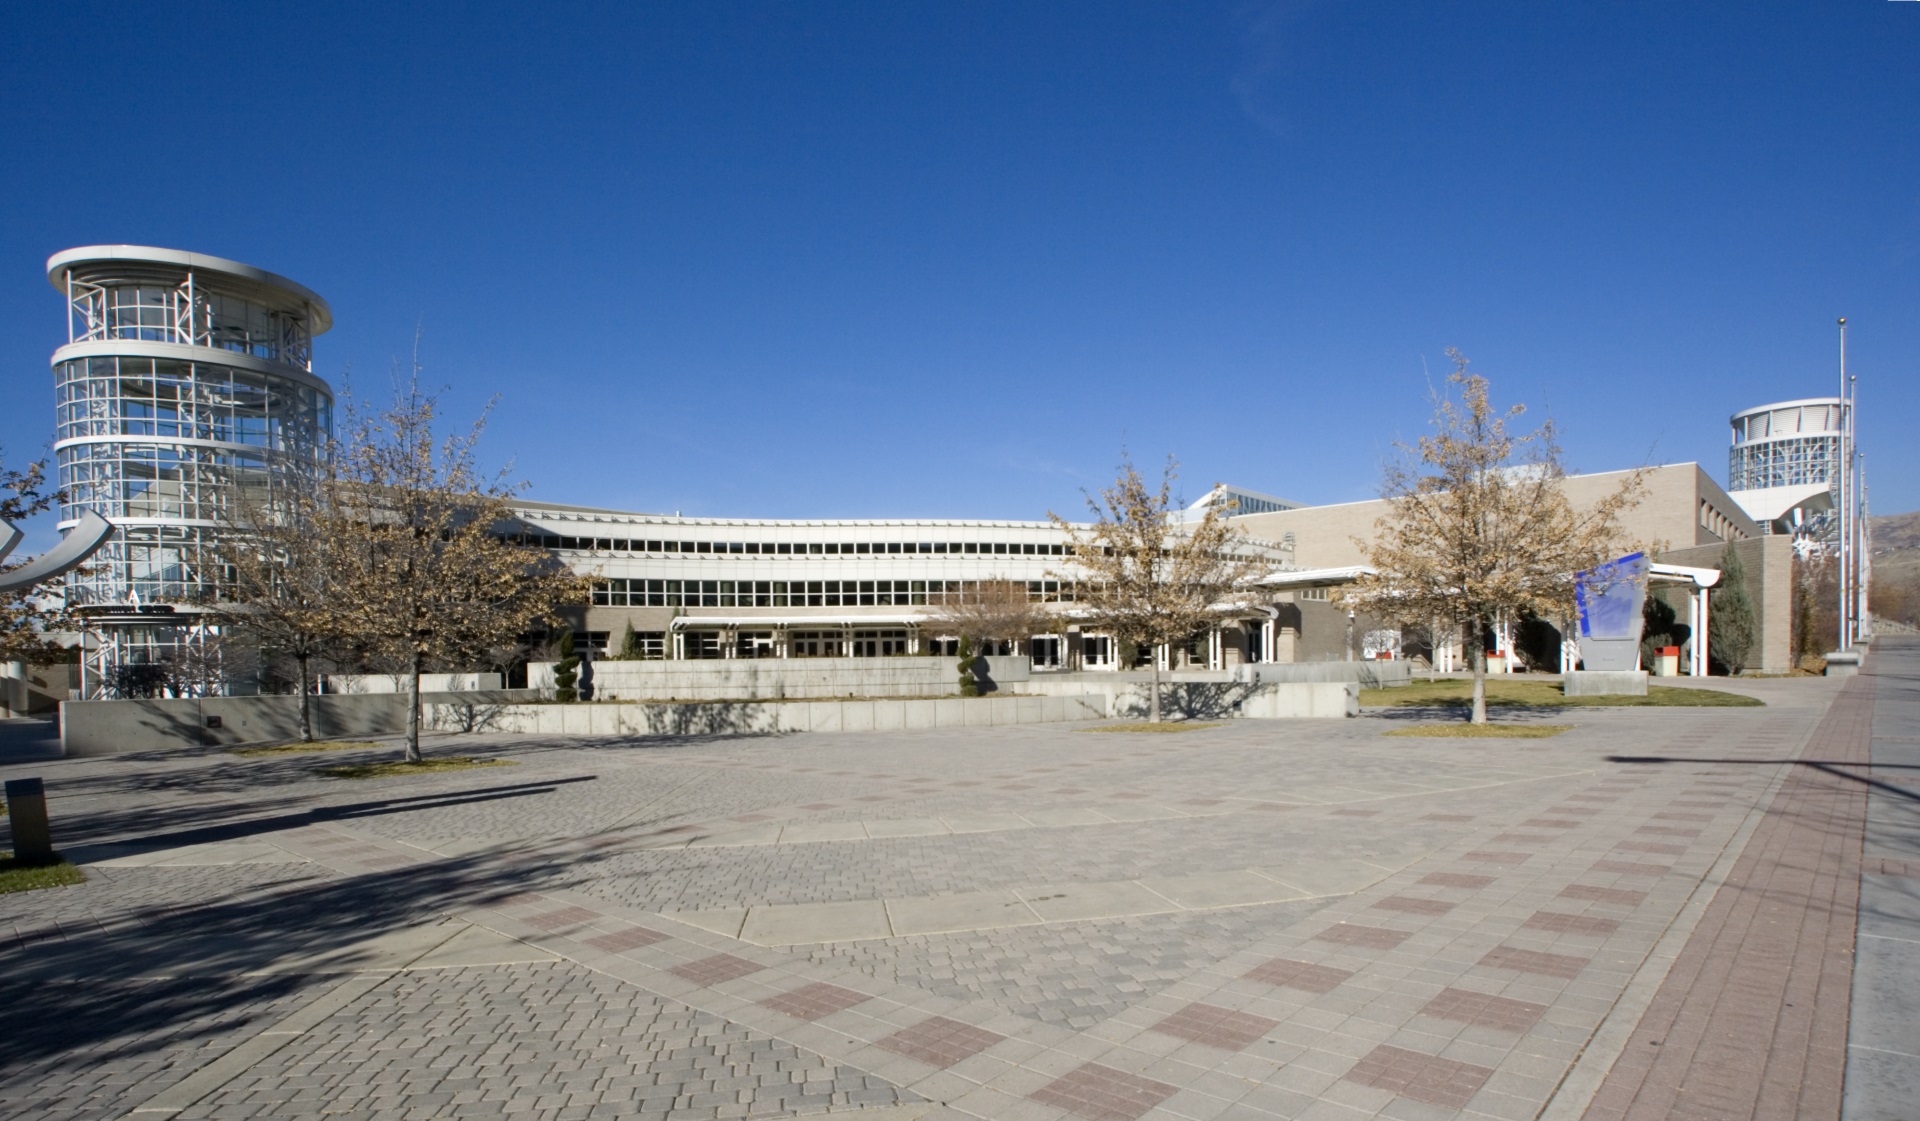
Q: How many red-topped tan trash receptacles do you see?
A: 3